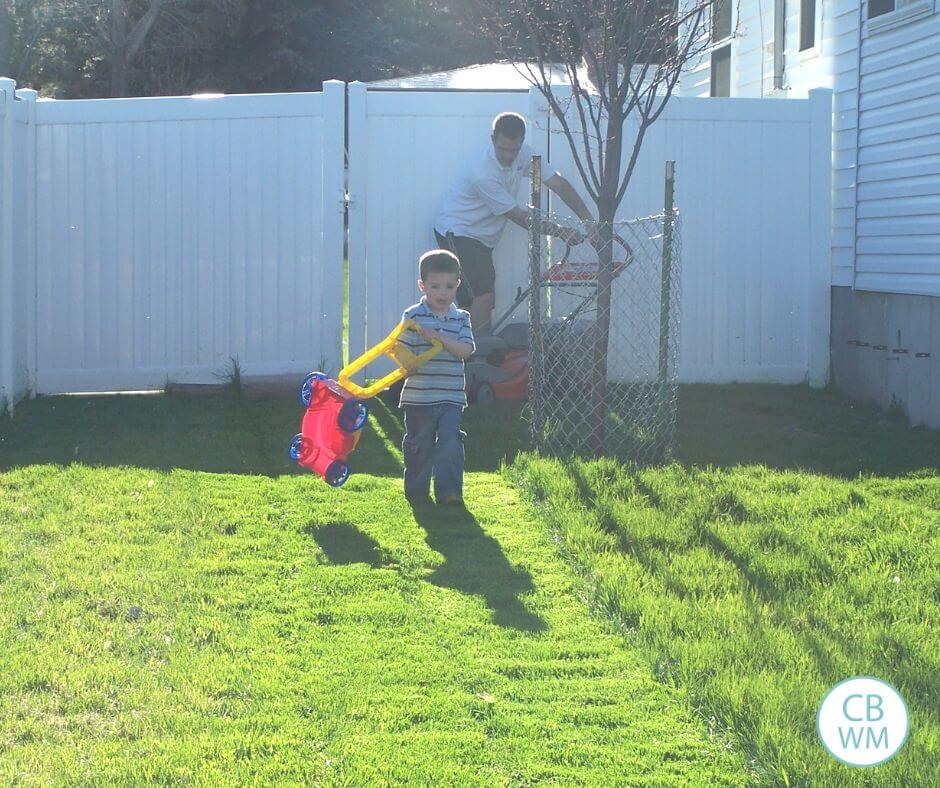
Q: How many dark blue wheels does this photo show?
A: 4